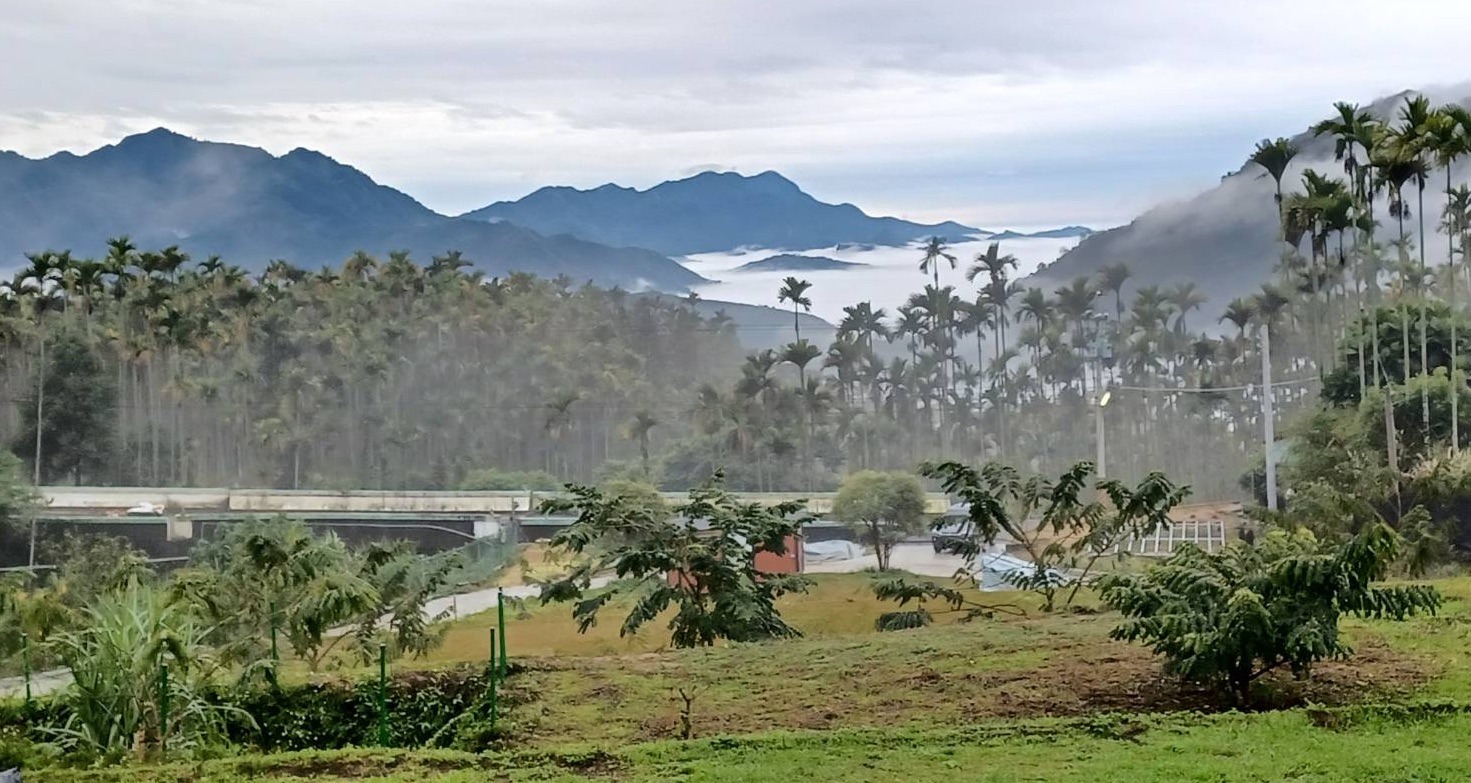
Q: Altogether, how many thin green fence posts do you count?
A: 6